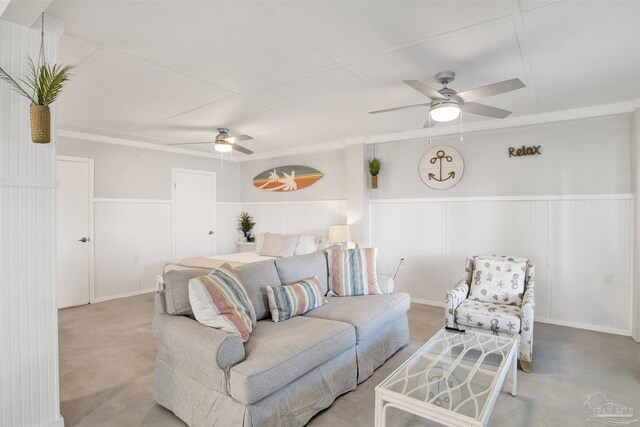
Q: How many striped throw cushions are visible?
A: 3